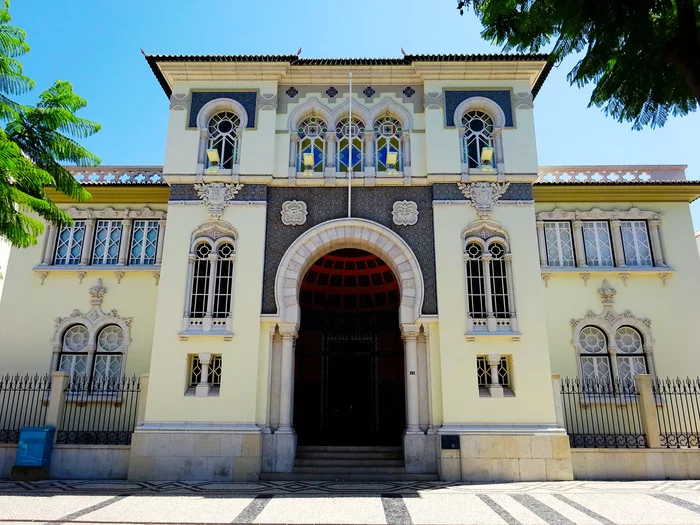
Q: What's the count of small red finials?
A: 3